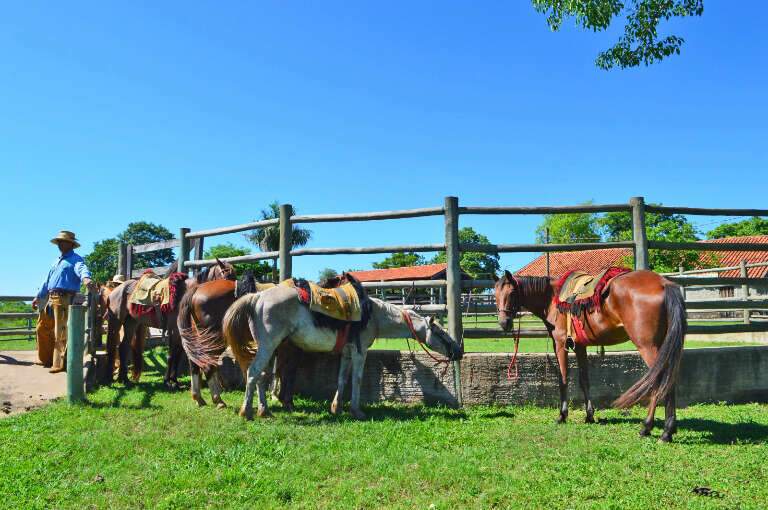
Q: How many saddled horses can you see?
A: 4